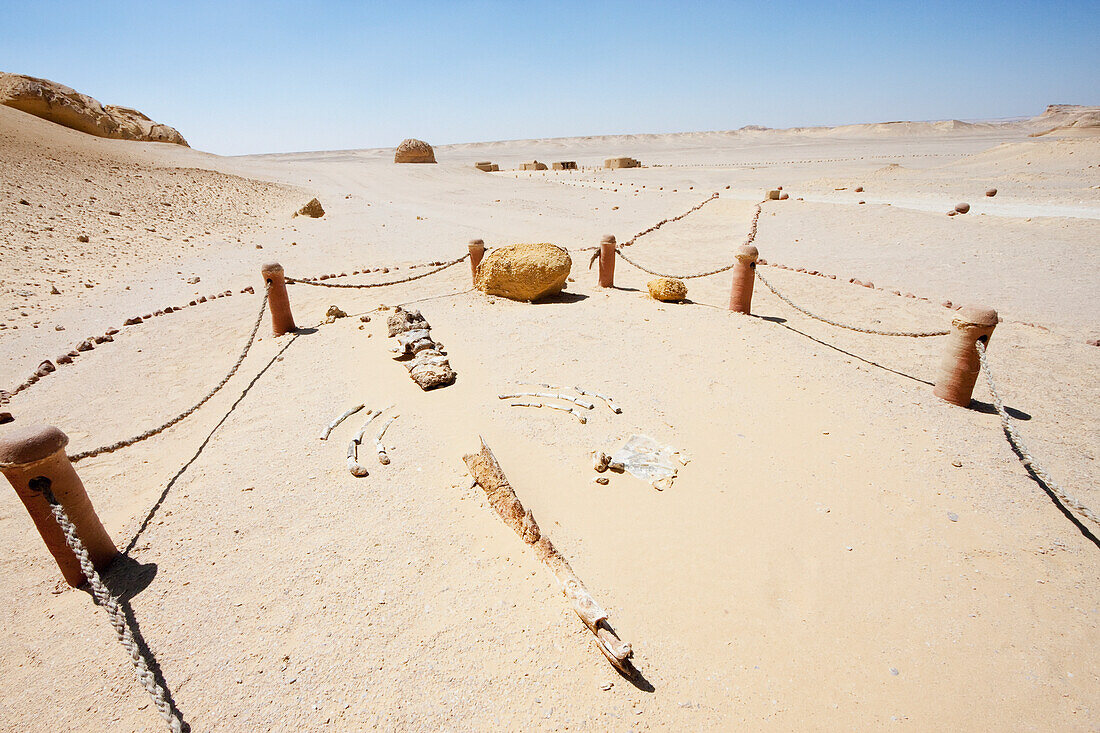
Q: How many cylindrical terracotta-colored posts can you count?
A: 6